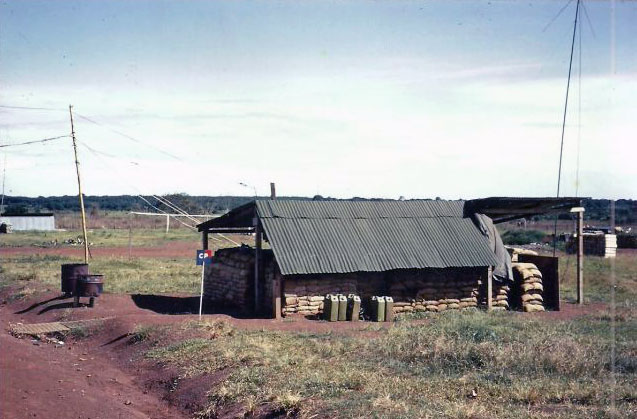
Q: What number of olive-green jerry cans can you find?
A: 5